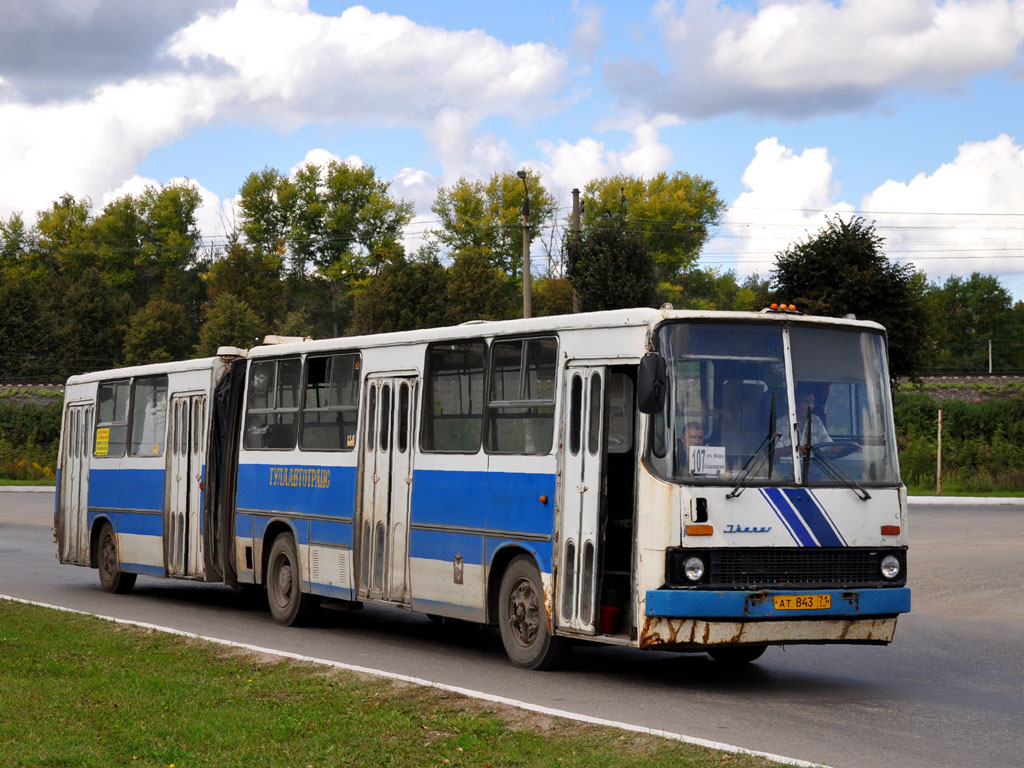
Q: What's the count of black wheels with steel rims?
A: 3